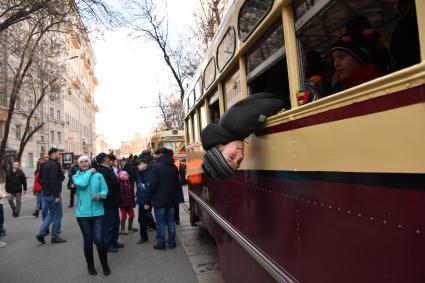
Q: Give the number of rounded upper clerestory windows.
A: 6